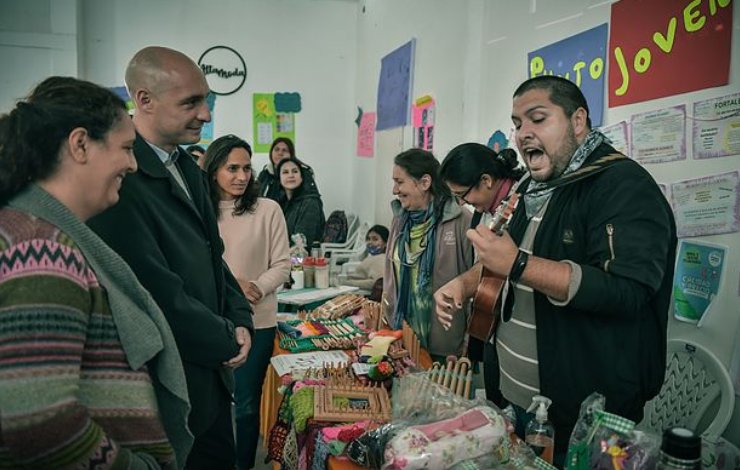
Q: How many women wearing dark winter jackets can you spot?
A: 2